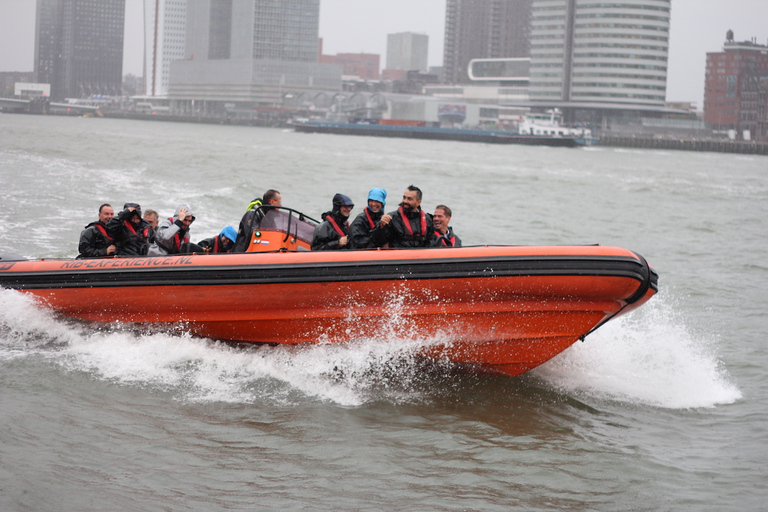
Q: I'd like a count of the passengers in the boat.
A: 10